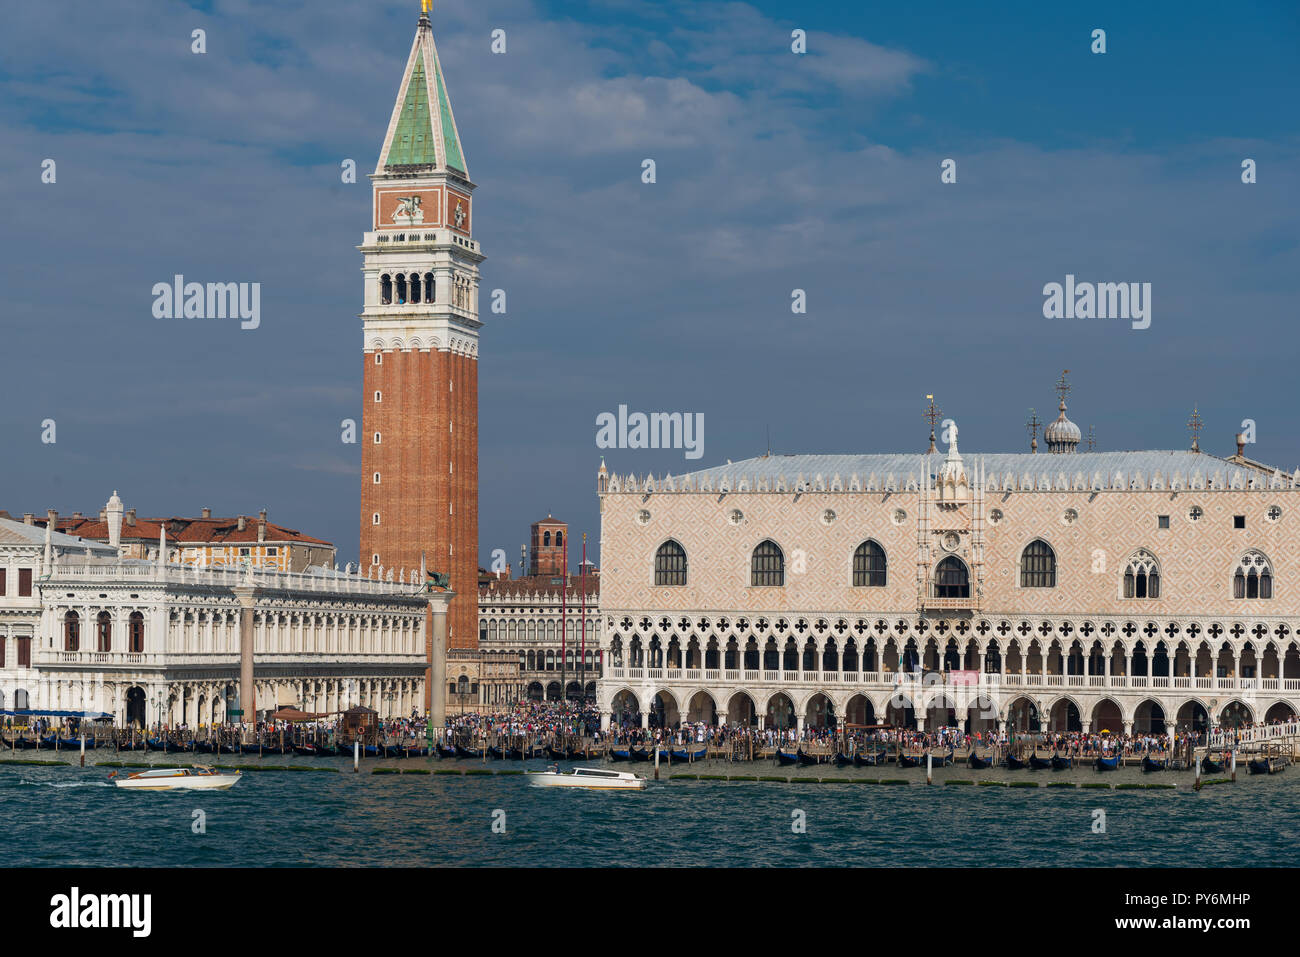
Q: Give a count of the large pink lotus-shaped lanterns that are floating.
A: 0